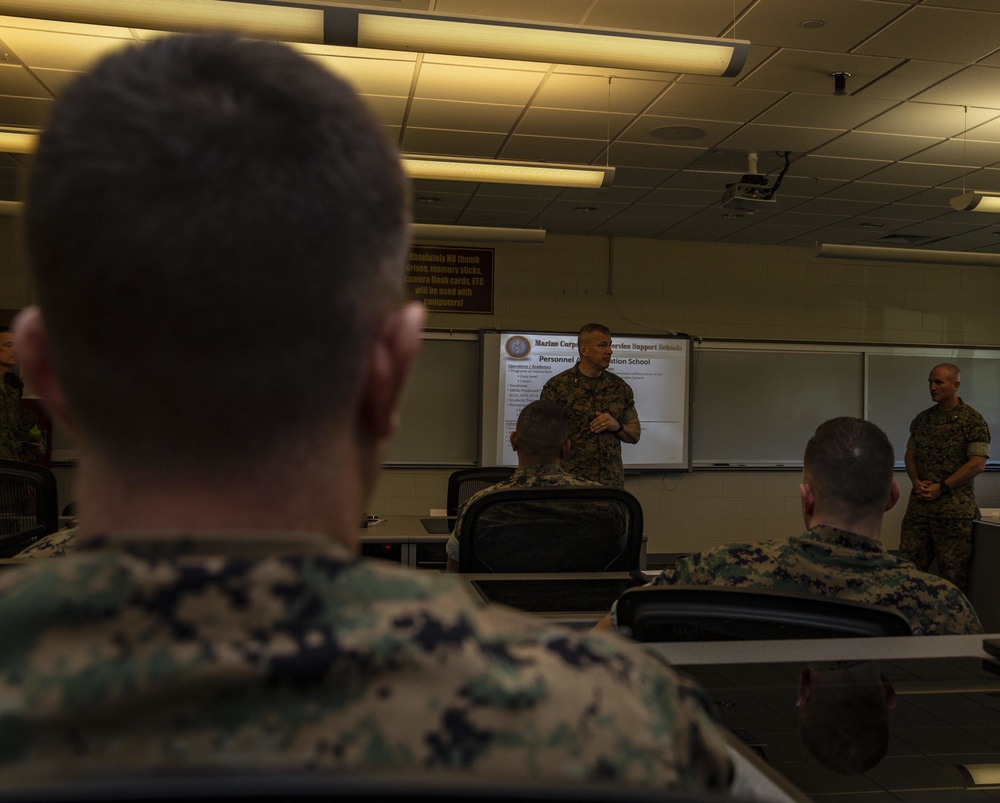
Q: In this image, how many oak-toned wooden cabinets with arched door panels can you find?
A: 0